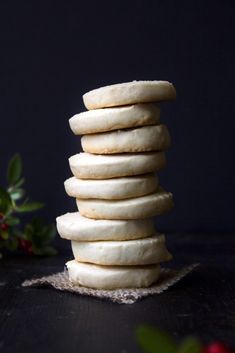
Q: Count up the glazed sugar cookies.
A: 9